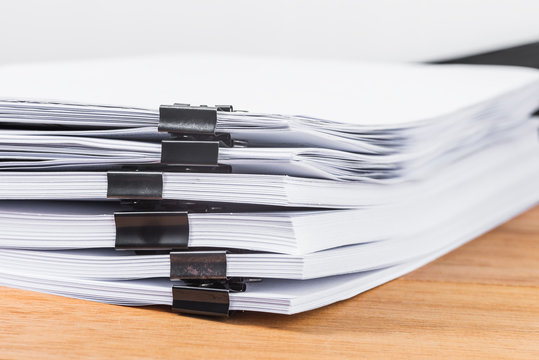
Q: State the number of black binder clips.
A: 6